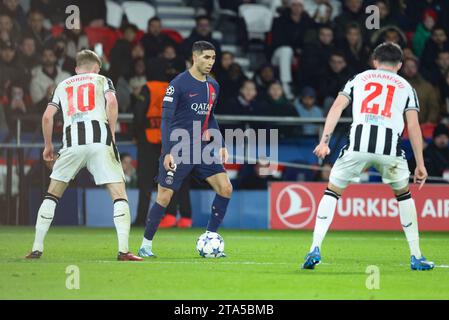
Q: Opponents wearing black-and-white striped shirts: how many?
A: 2